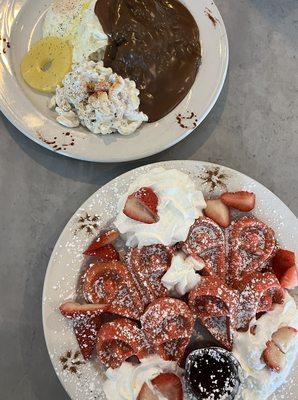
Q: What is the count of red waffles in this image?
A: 4